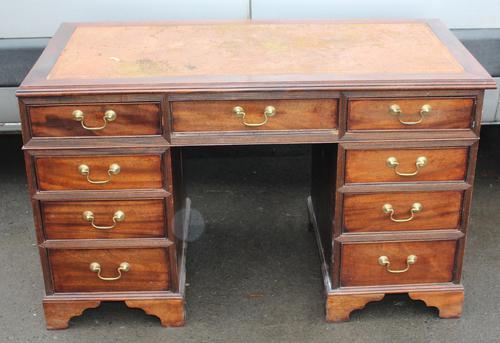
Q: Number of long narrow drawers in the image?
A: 1